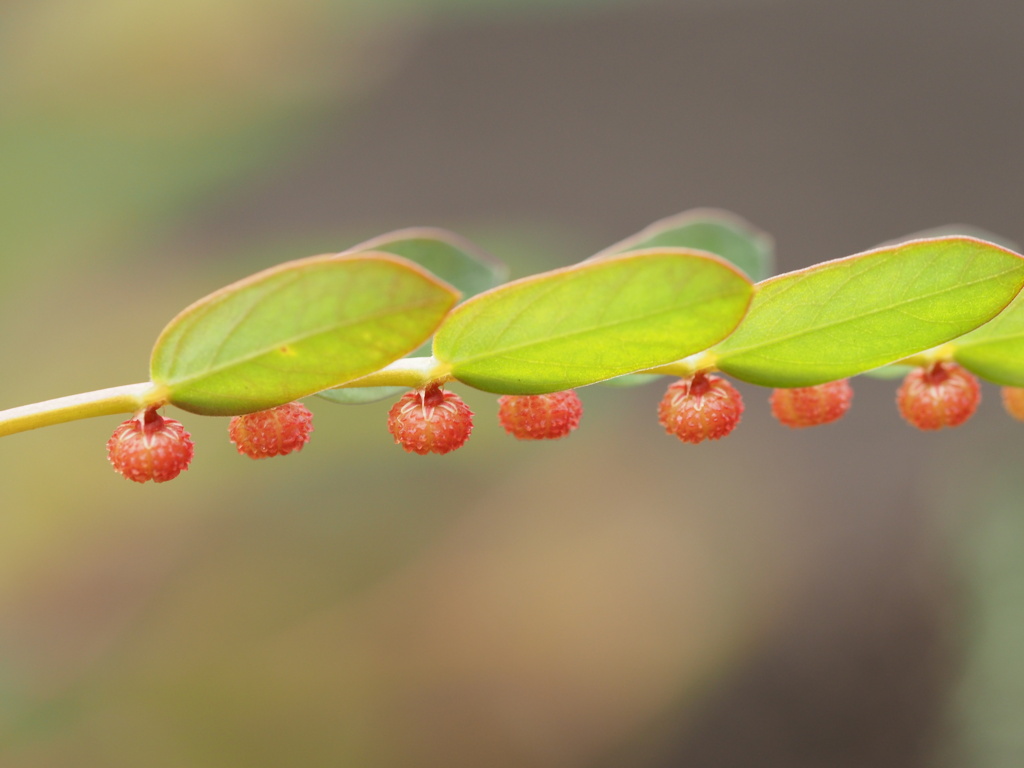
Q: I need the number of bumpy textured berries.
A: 8